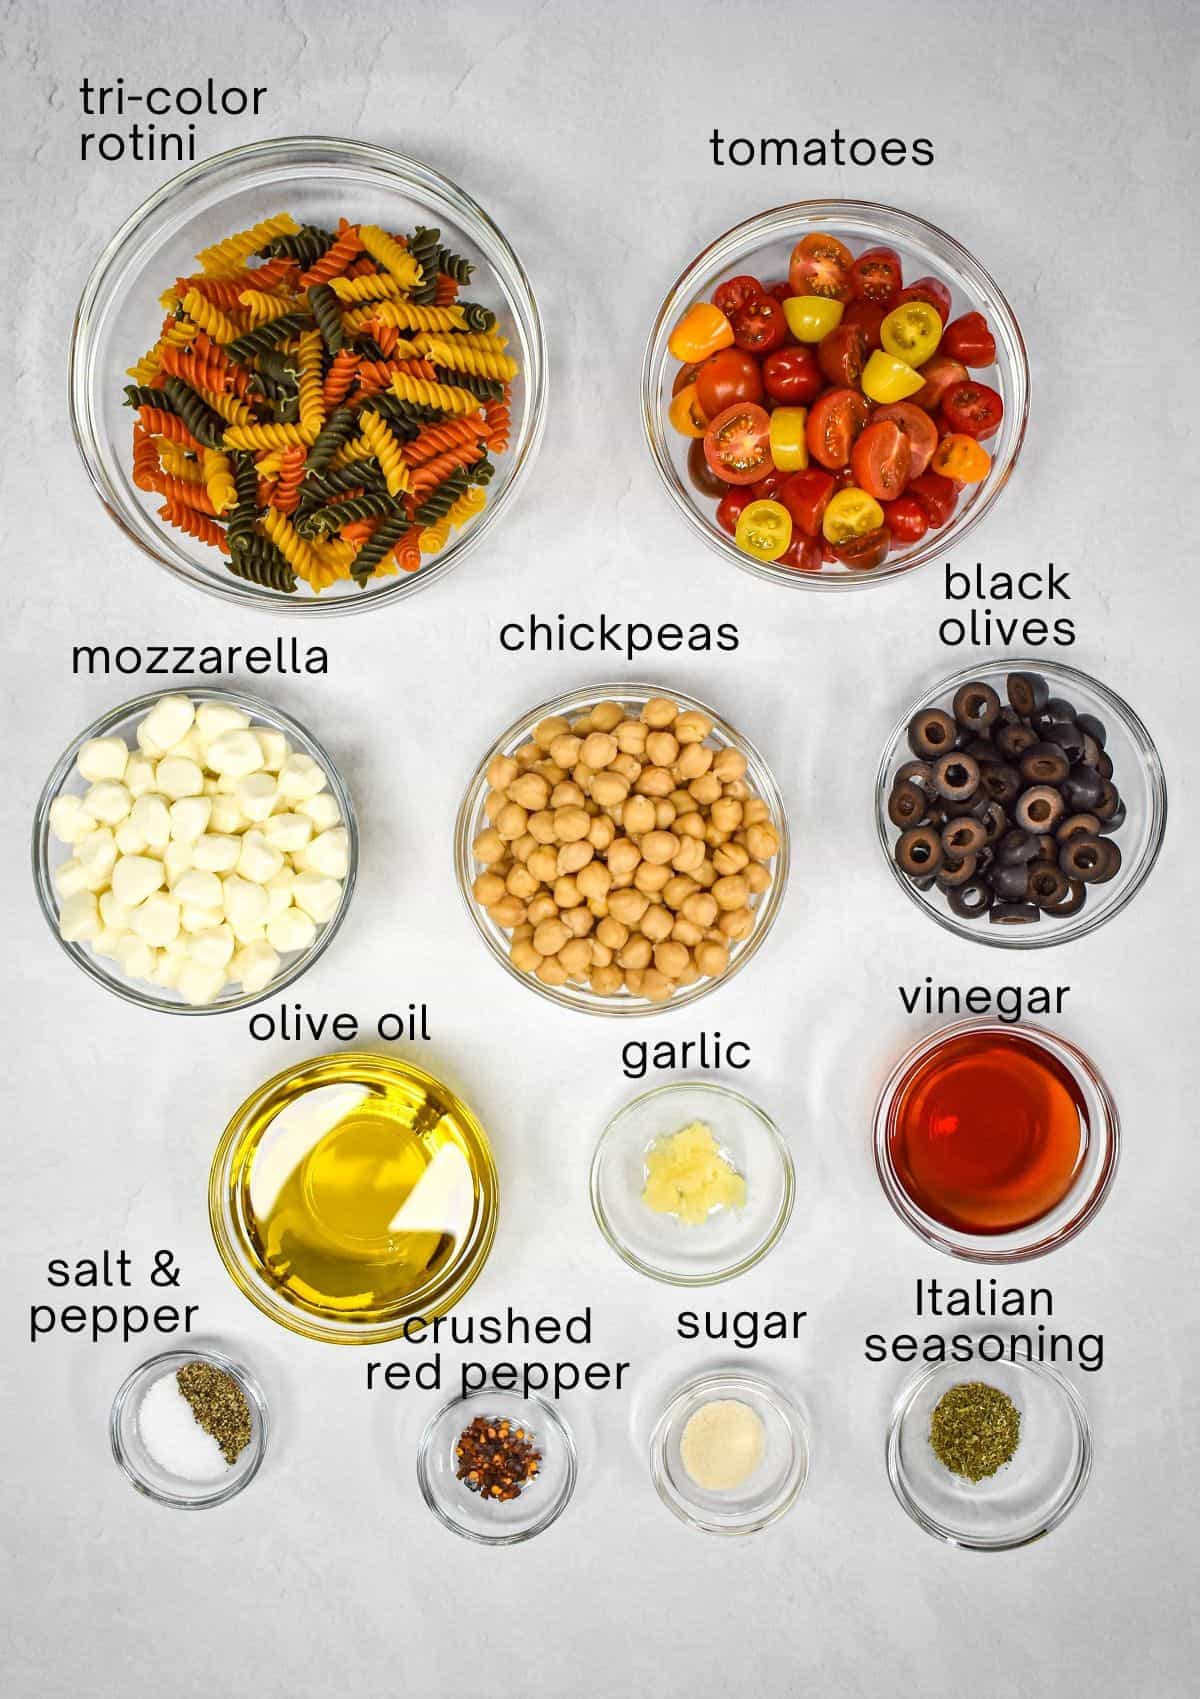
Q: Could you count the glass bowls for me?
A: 12